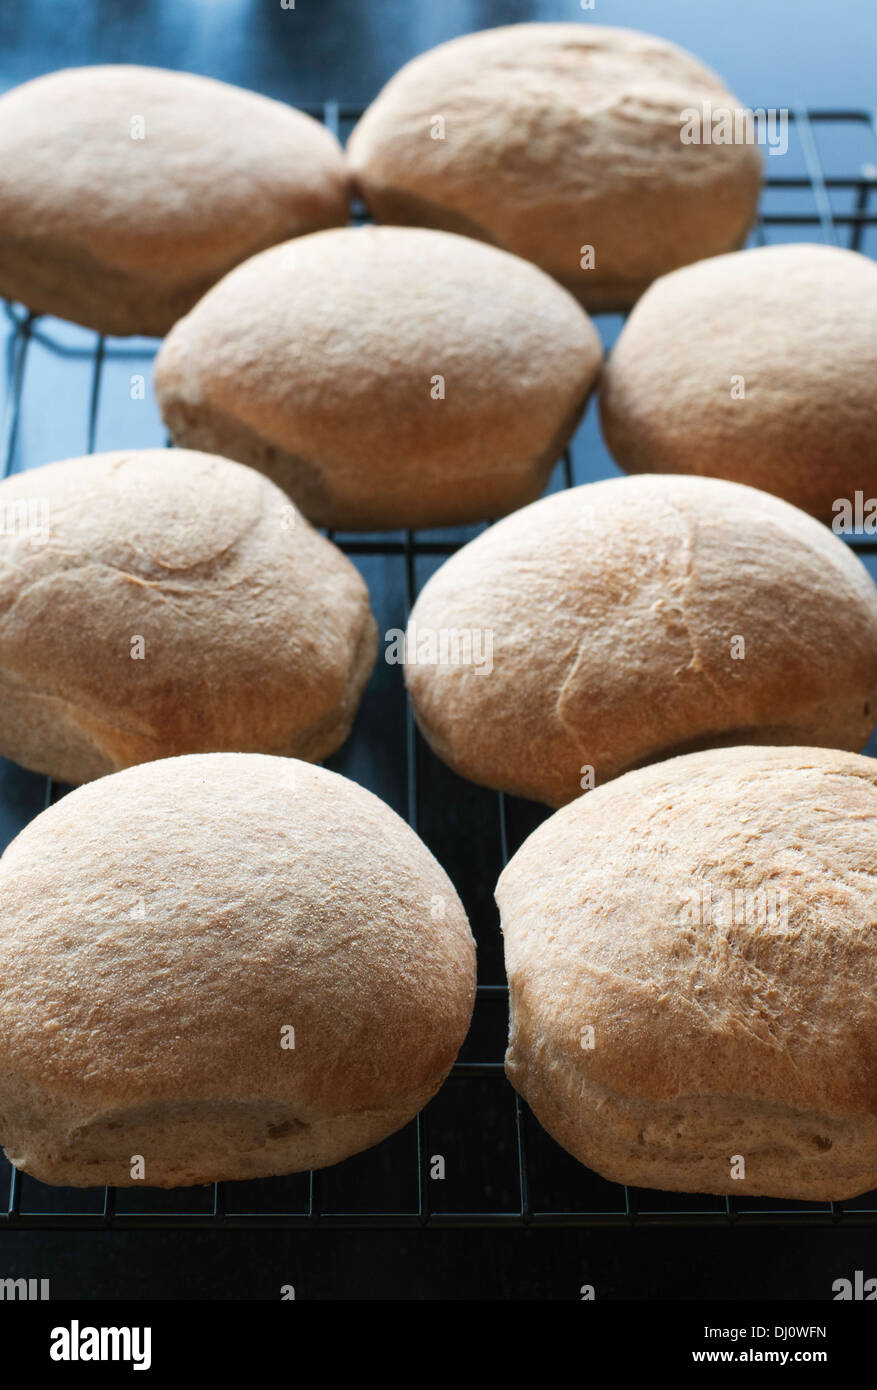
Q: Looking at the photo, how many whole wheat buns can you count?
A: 8